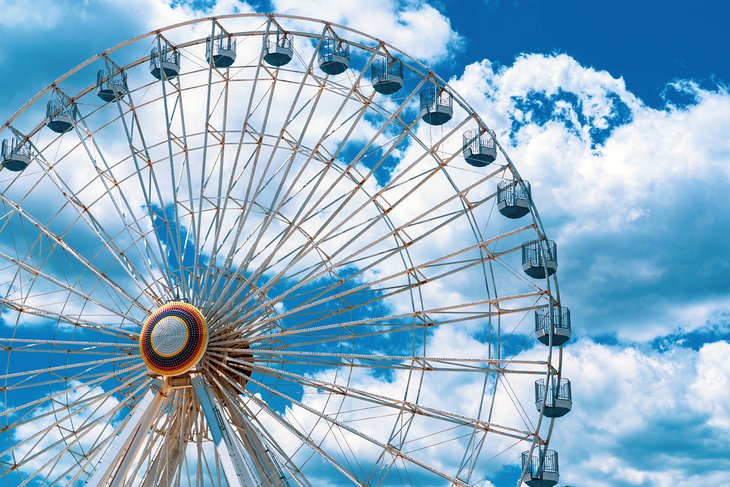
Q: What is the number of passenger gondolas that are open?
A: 15